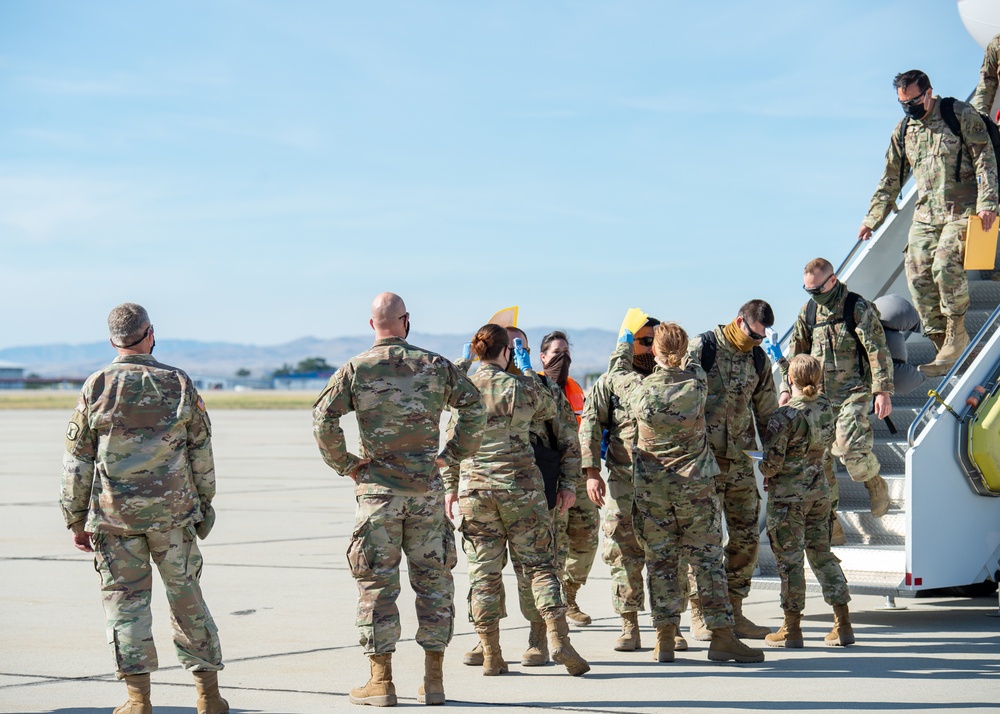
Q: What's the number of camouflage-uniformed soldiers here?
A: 12